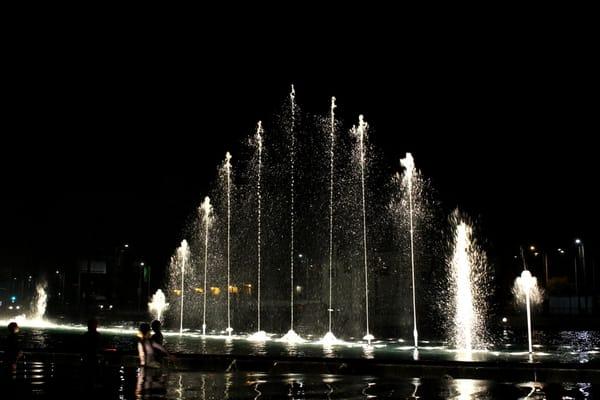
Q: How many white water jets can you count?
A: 12